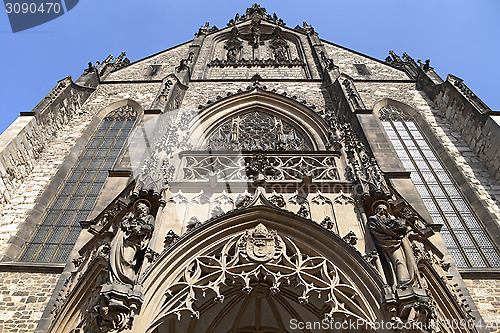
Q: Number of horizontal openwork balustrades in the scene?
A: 1